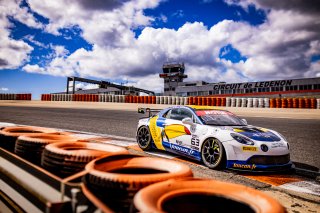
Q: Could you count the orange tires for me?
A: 5